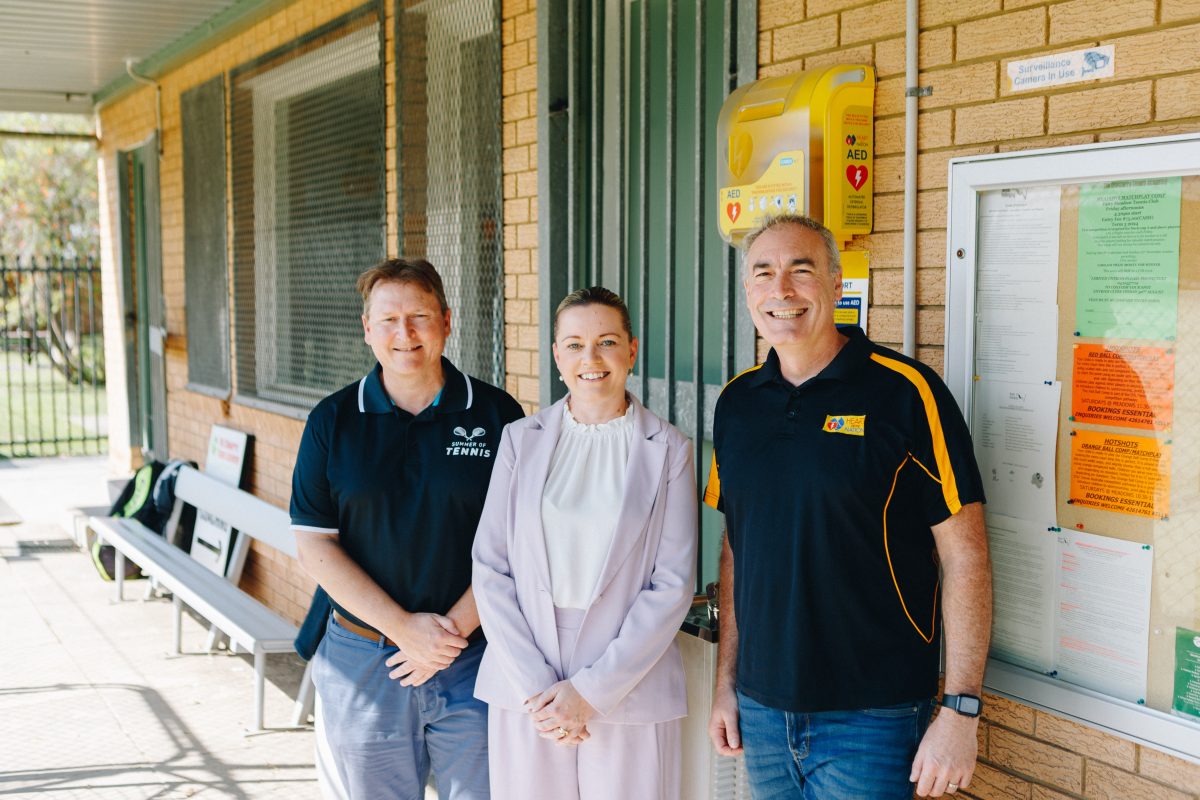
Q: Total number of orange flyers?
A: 2